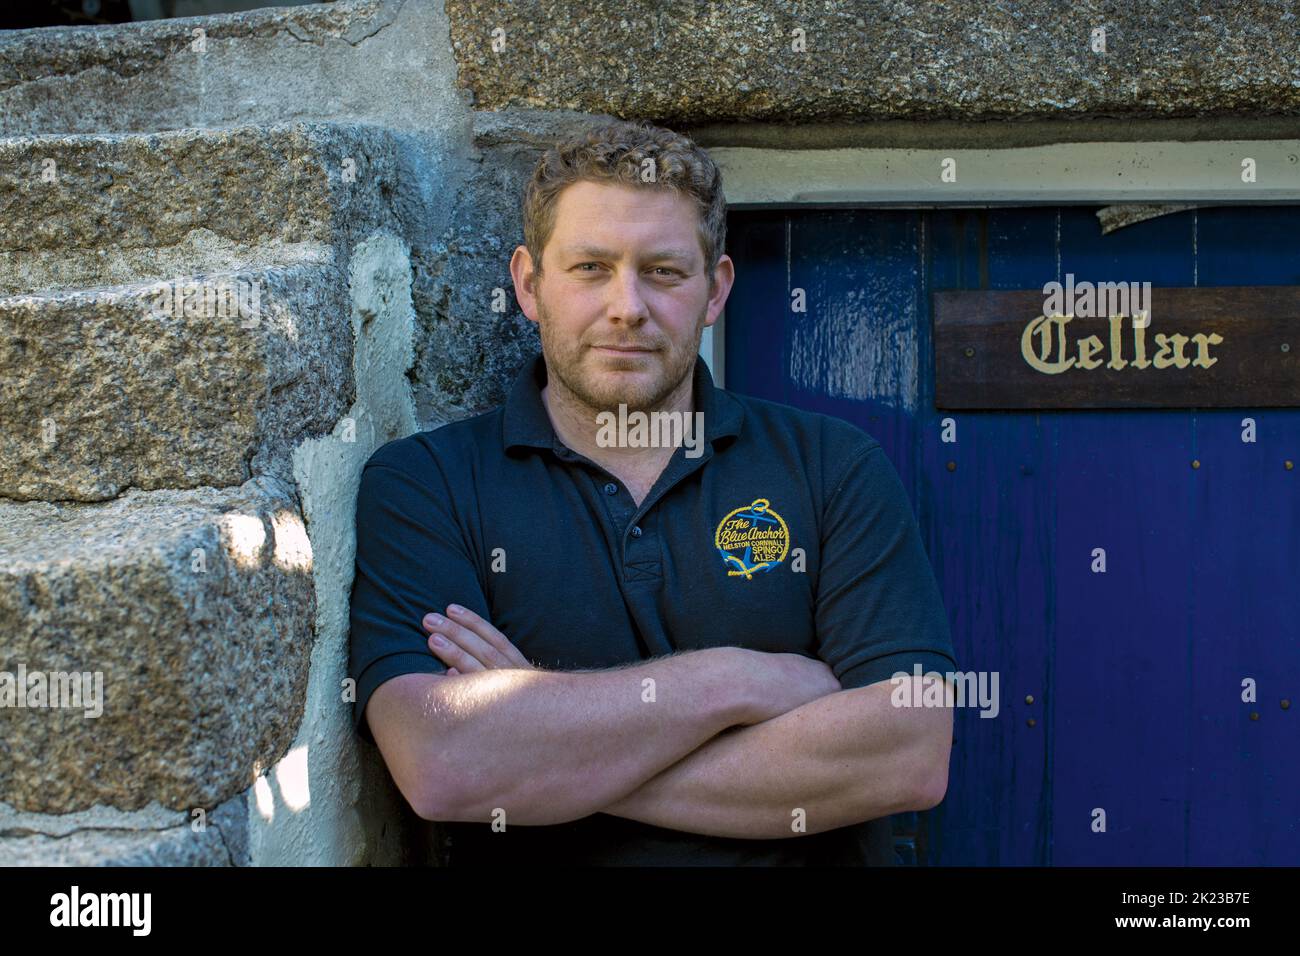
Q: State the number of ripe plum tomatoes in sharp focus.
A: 0